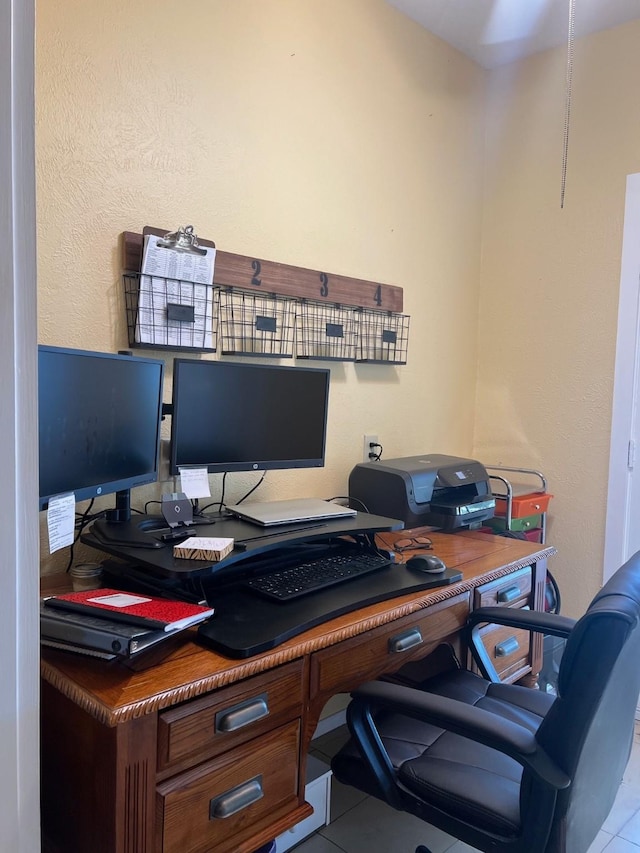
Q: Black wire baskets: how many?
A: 4